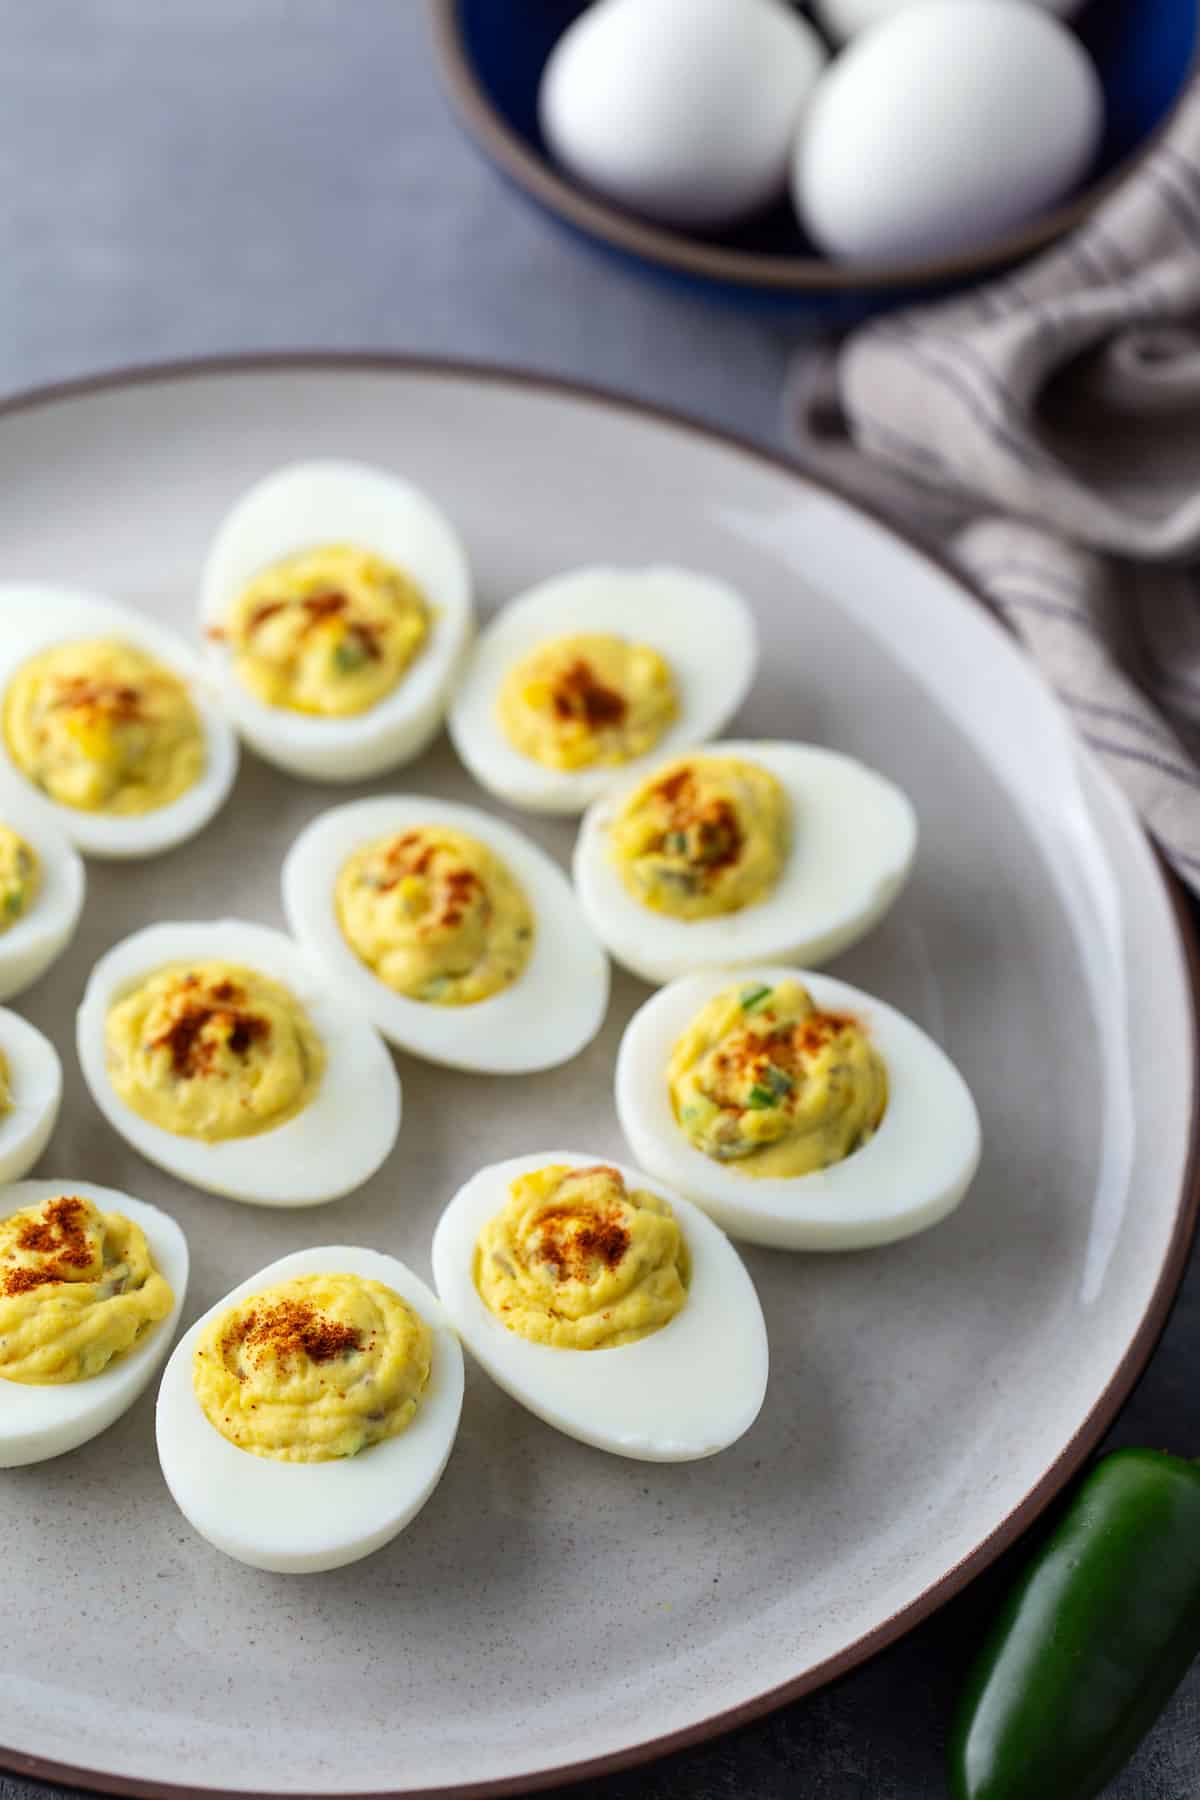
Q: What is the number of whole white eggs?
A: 3